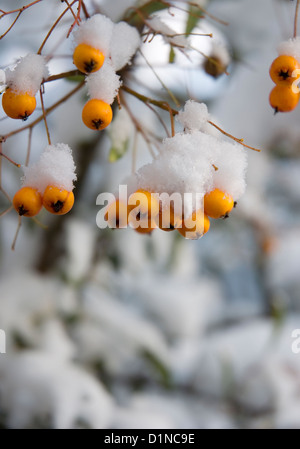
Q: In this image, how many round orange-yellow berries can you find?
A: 13